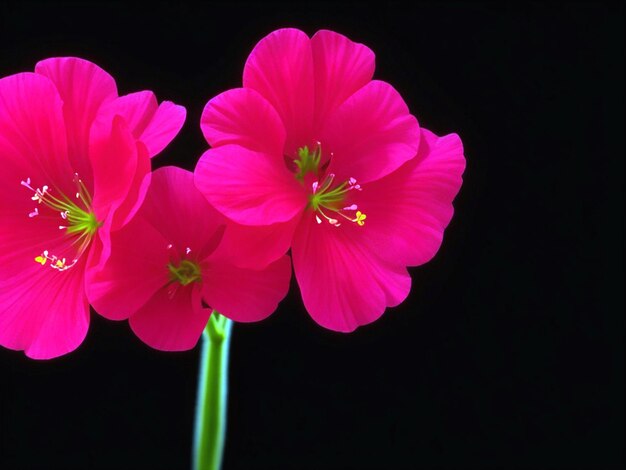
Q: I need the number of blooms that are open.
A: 3